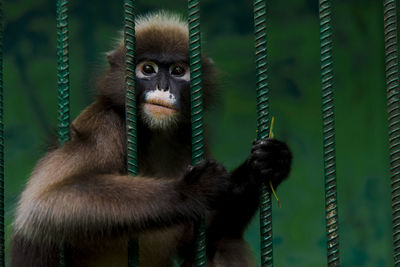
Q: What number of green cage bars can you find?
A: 7